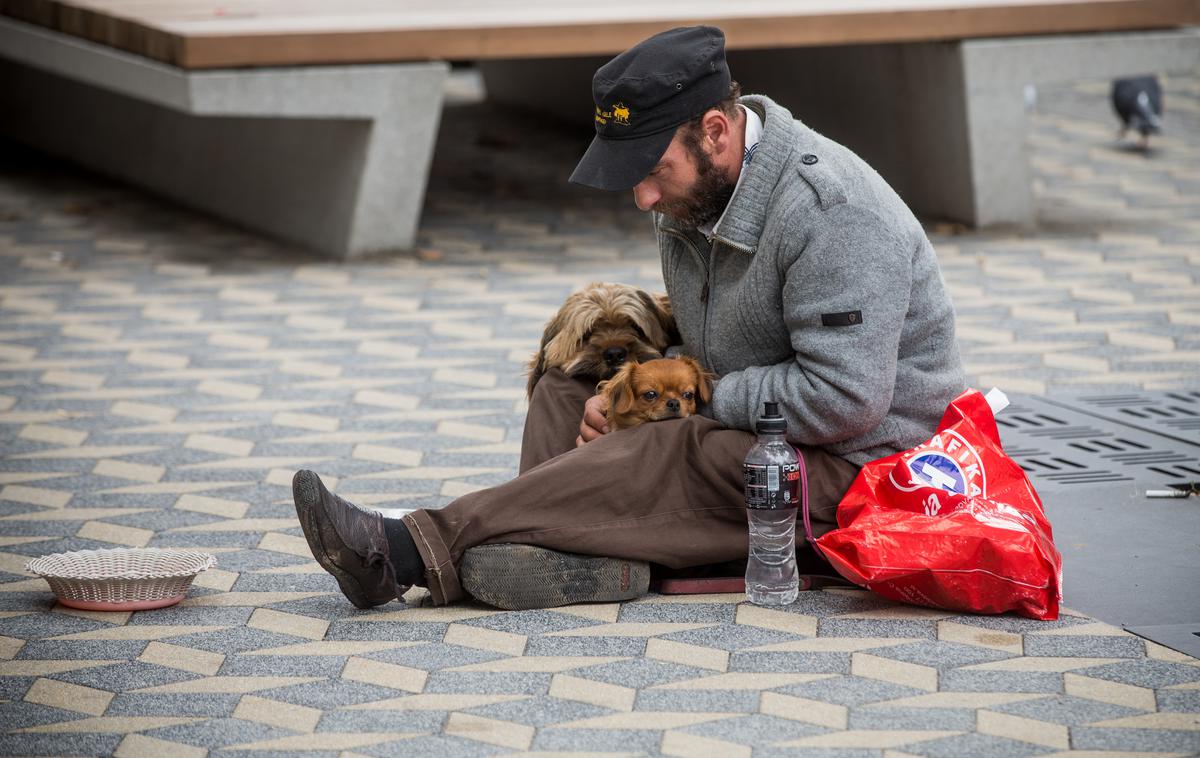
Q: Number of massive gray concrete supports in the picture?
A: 2